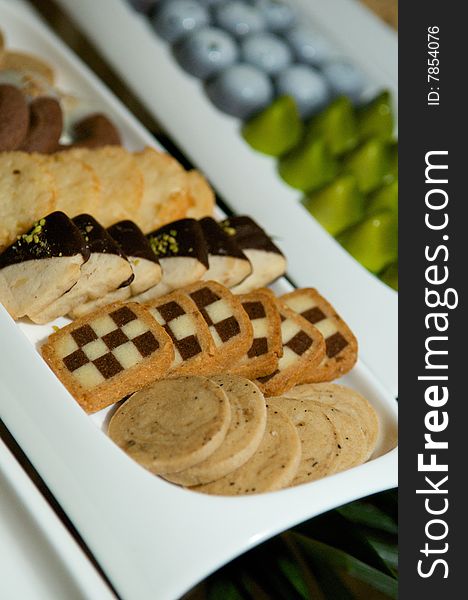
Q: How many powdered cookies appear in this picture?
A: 0